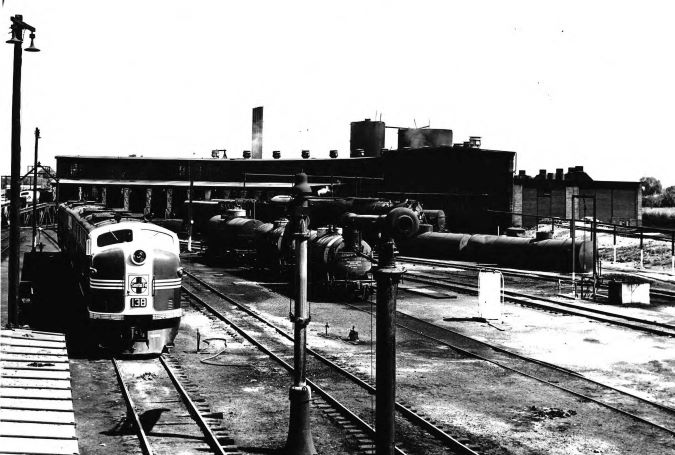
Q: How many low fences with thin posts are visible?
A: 1